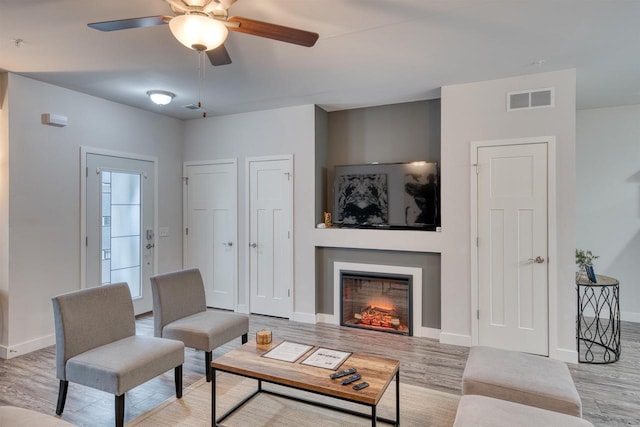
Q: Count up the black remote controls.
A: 3